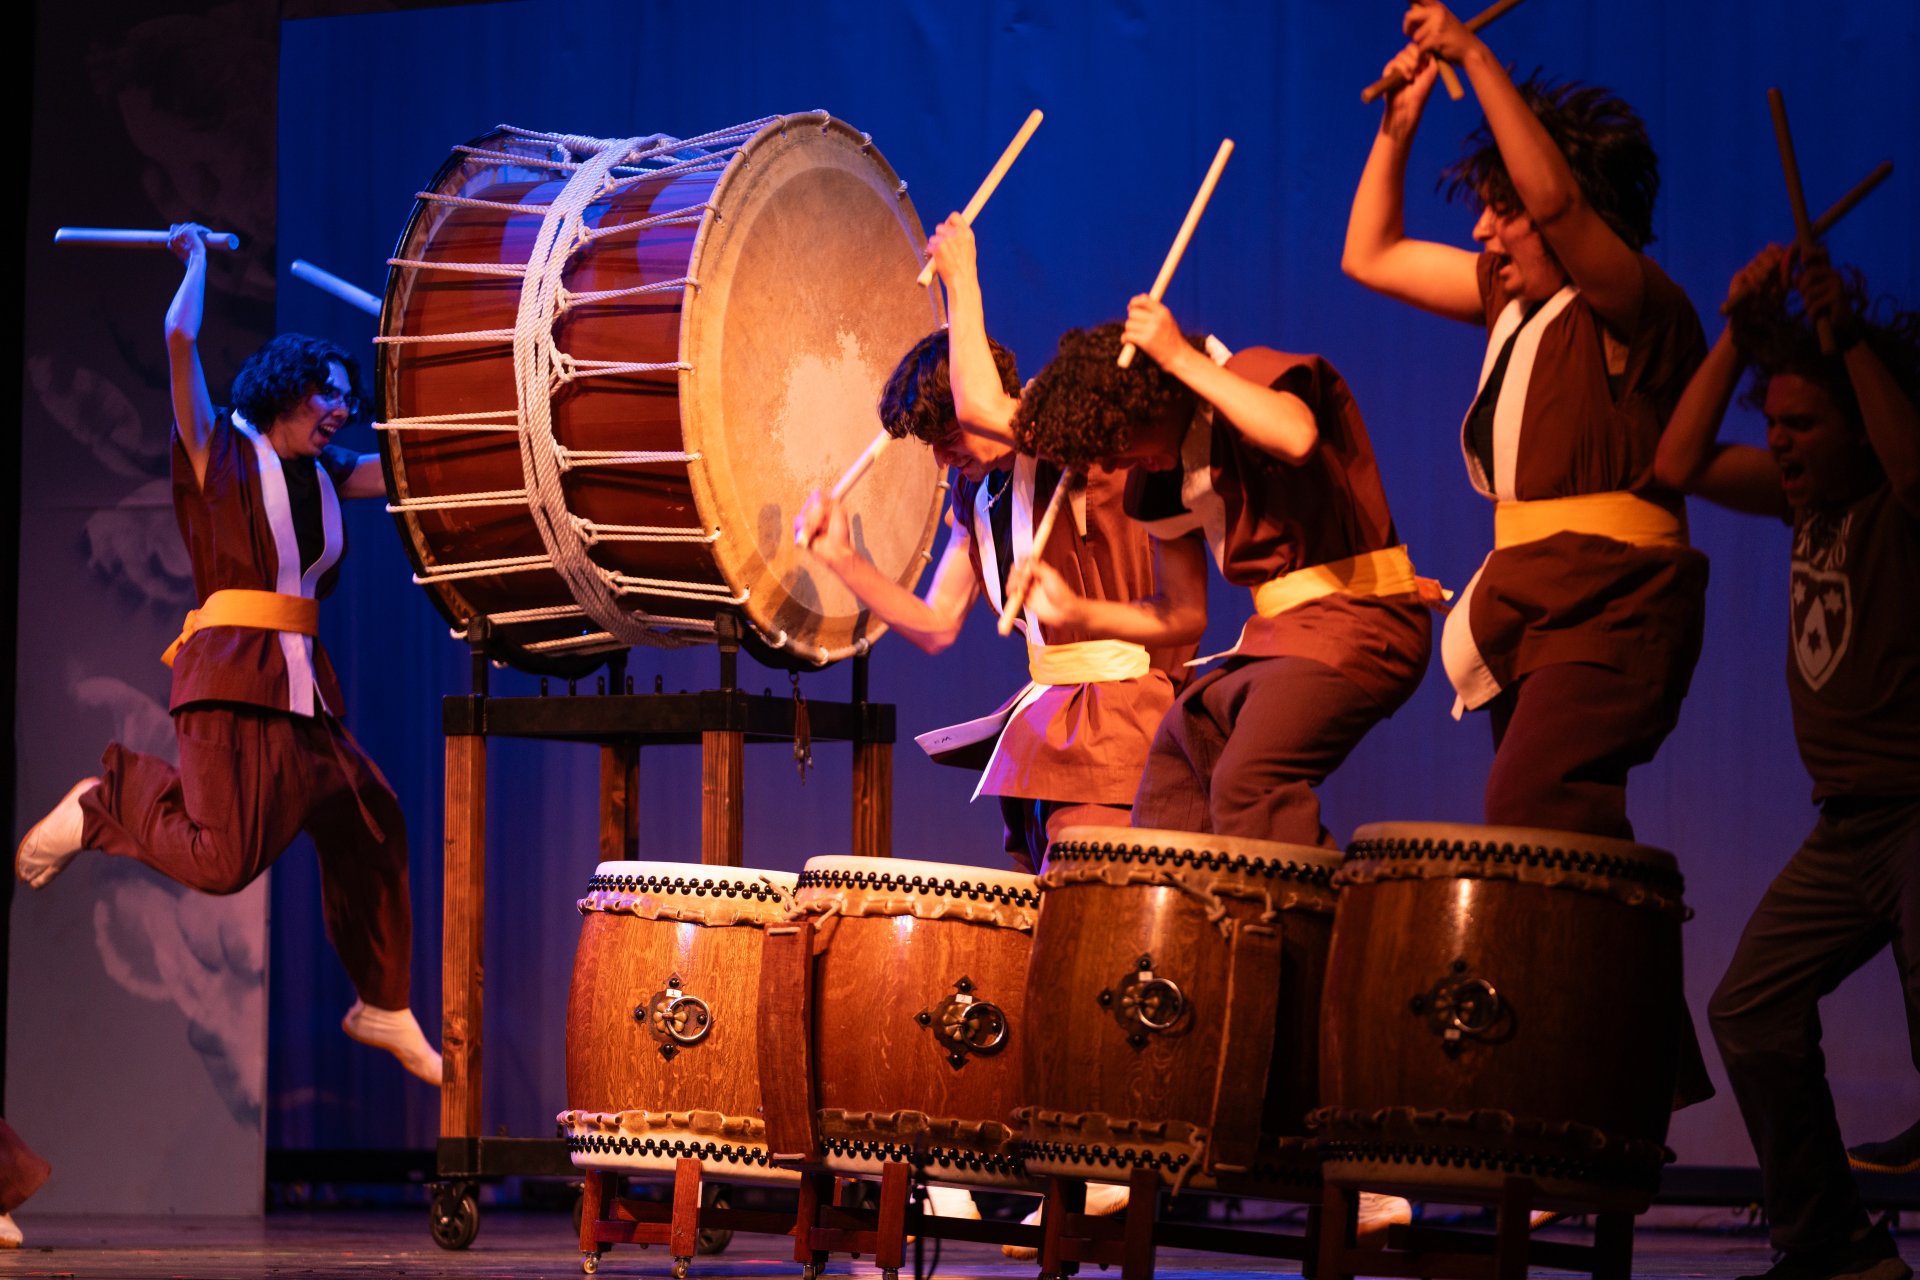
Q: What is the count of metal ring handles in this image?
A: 4